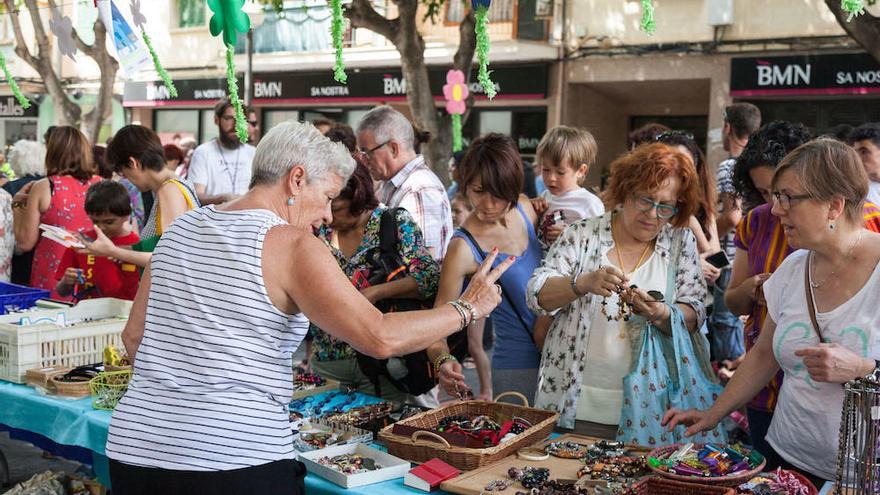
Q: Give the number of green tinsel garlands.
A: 8